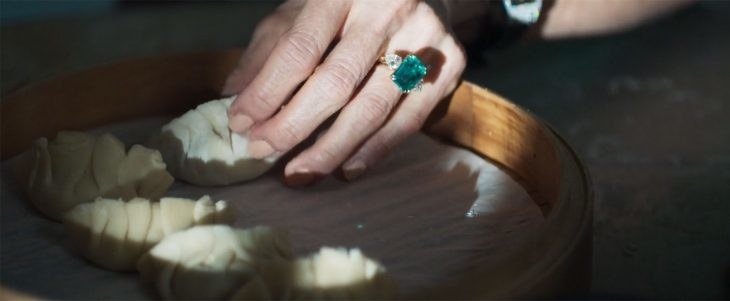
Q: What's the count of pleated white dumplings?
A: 5